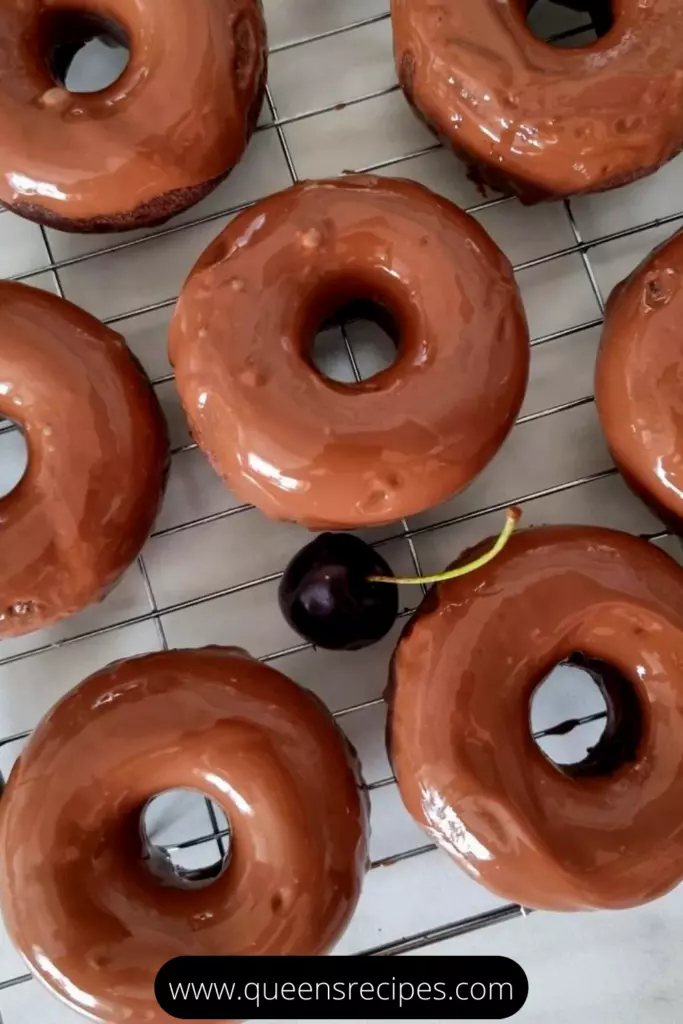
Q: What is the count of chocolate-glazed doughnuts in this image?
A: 7